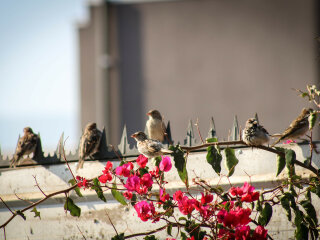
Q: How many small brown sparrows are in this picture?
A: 6